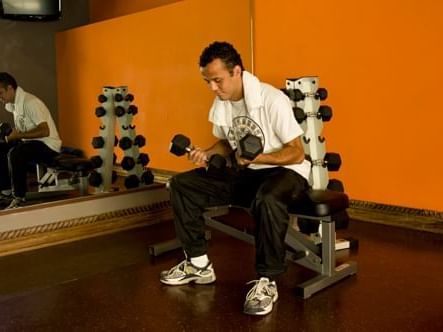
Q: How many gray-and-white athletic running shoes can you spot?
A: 2